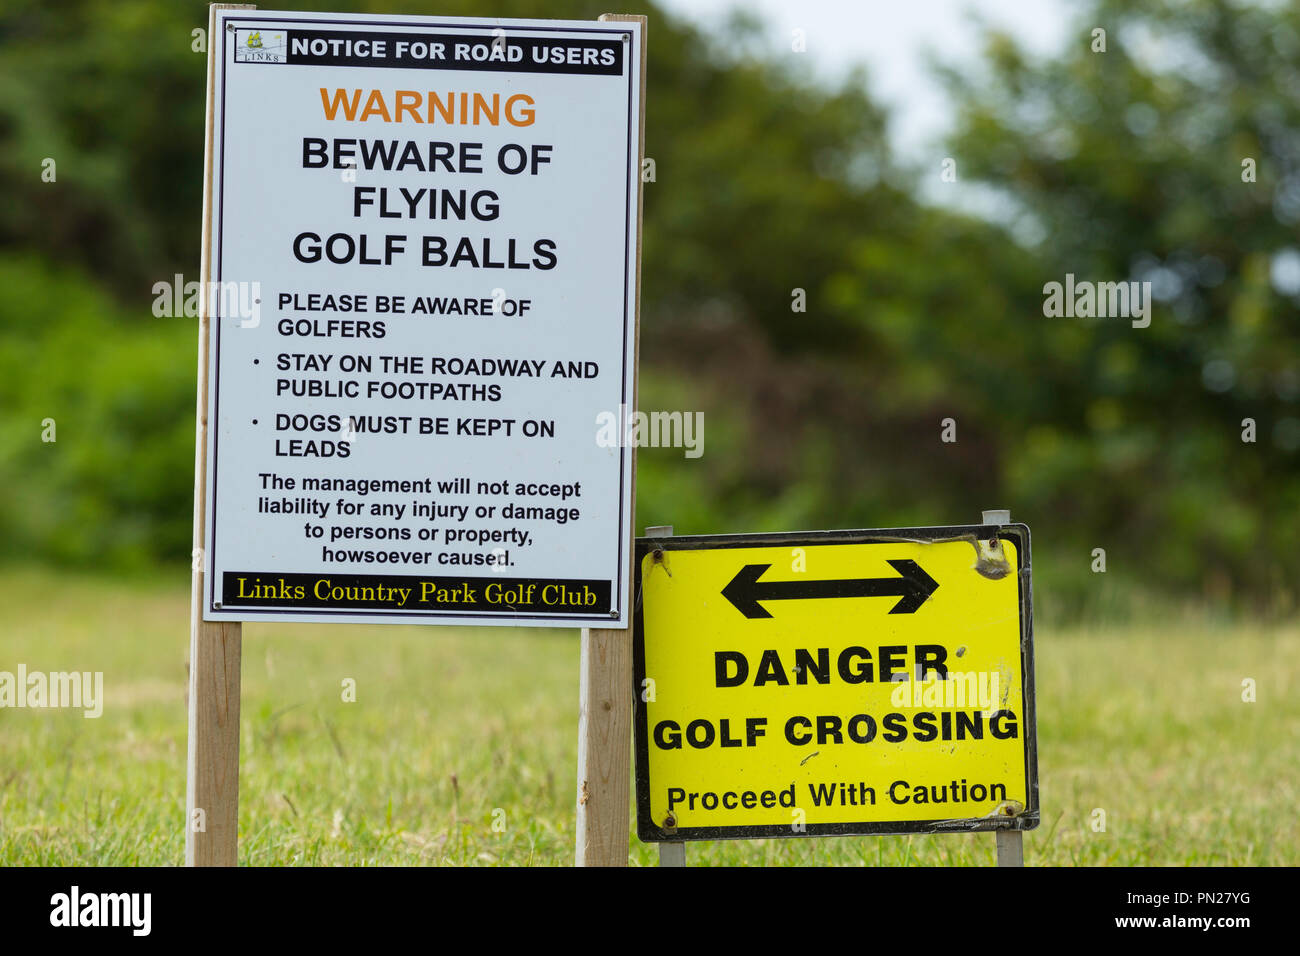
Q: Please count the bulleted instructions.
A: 3